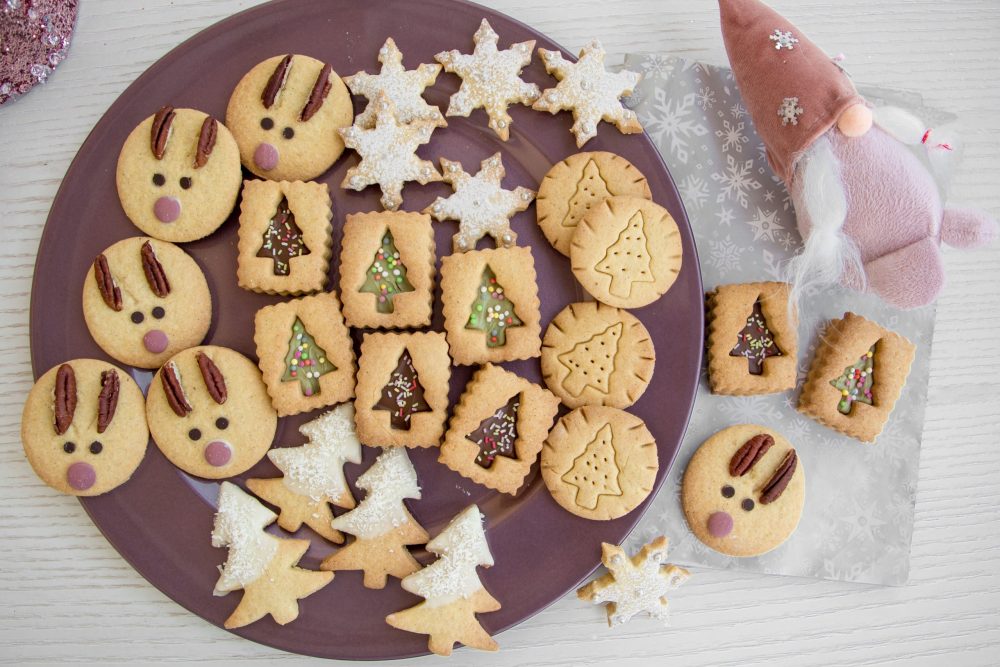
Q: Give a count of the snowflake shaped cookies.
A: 6